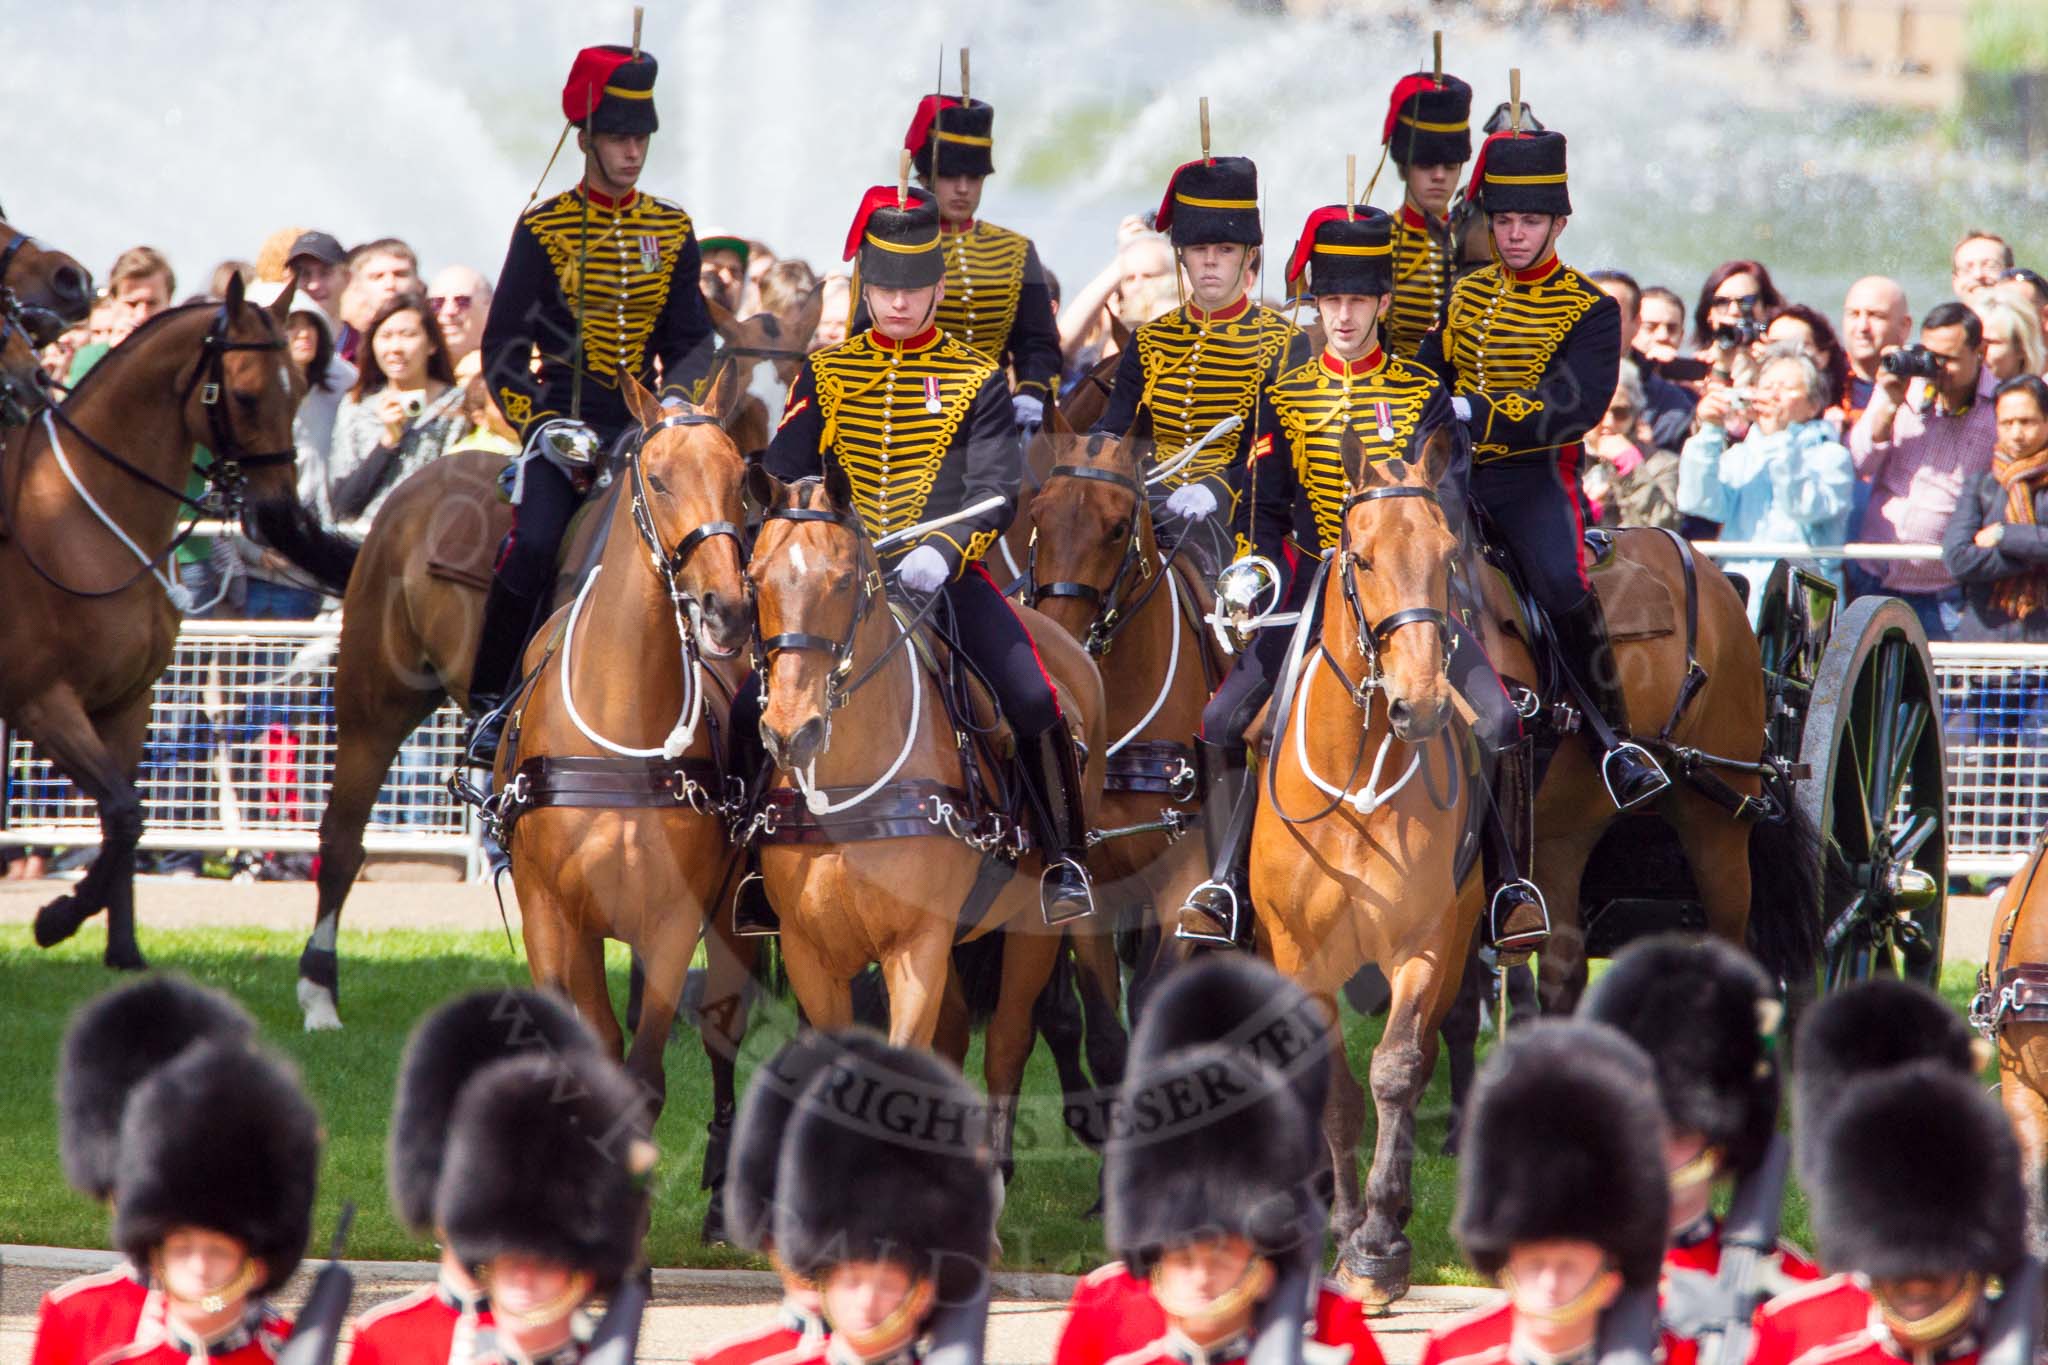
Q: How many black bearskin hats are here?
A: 12